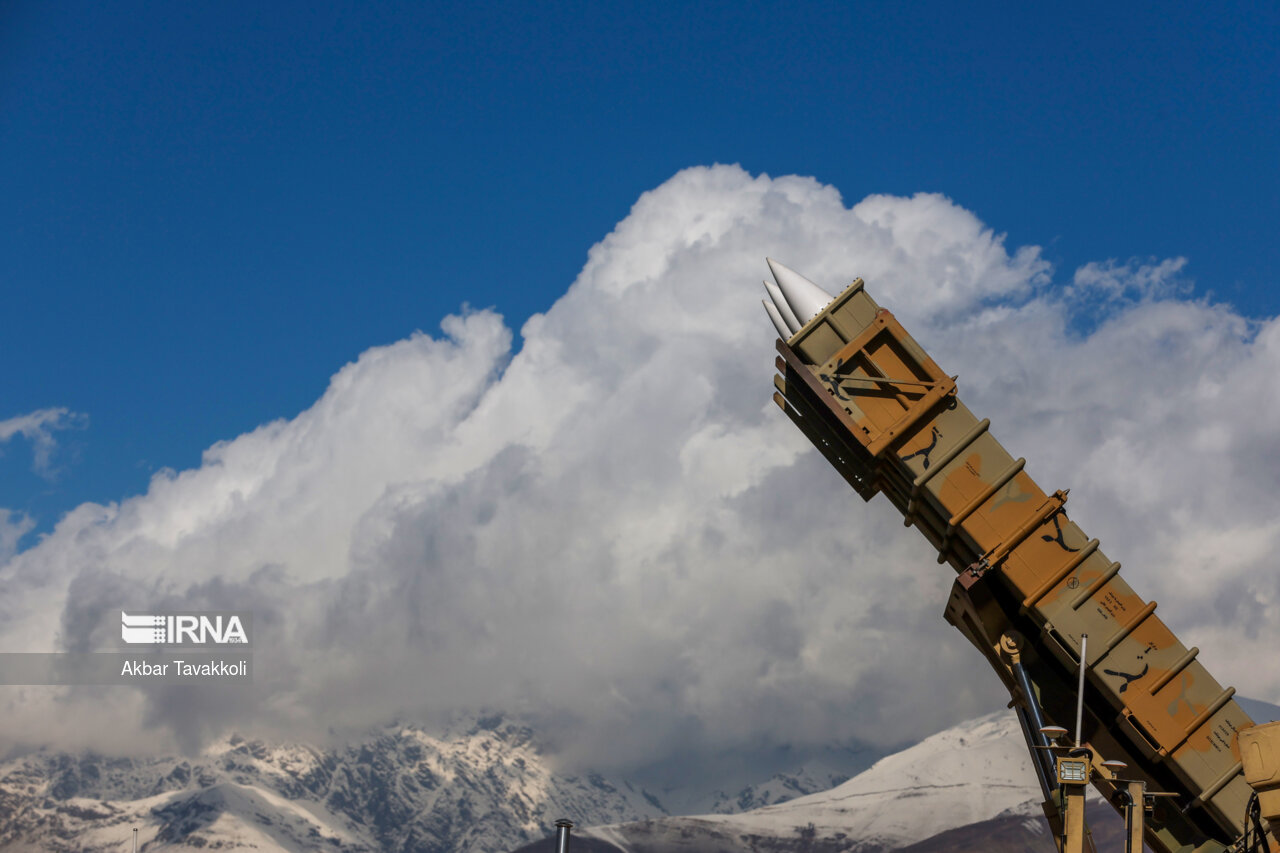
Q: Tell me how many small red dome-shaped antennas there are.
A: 2